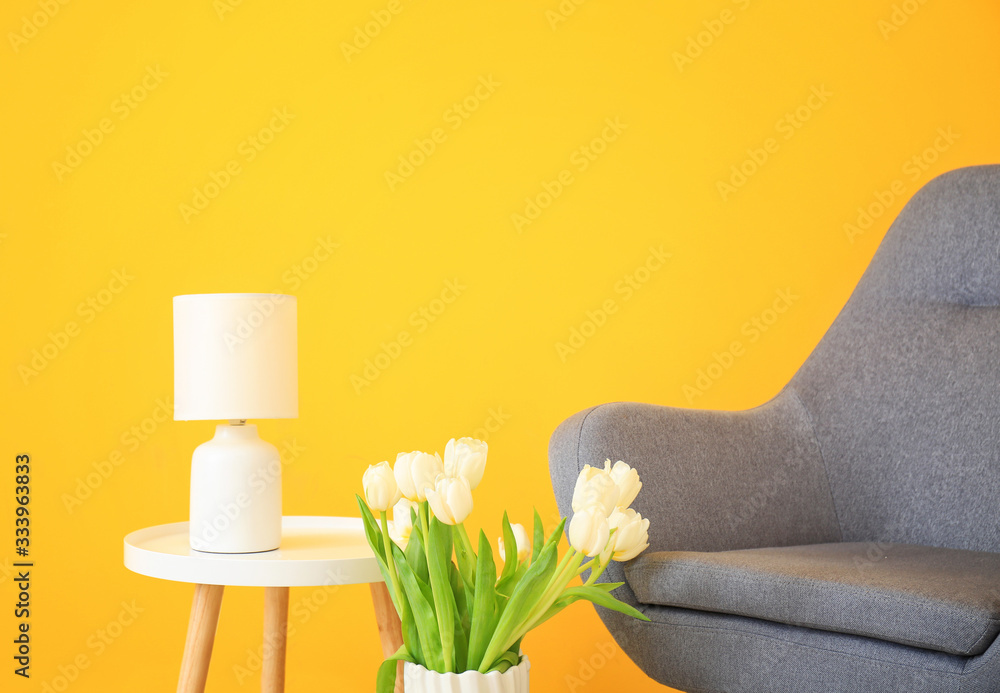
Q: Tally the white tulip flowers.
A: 10